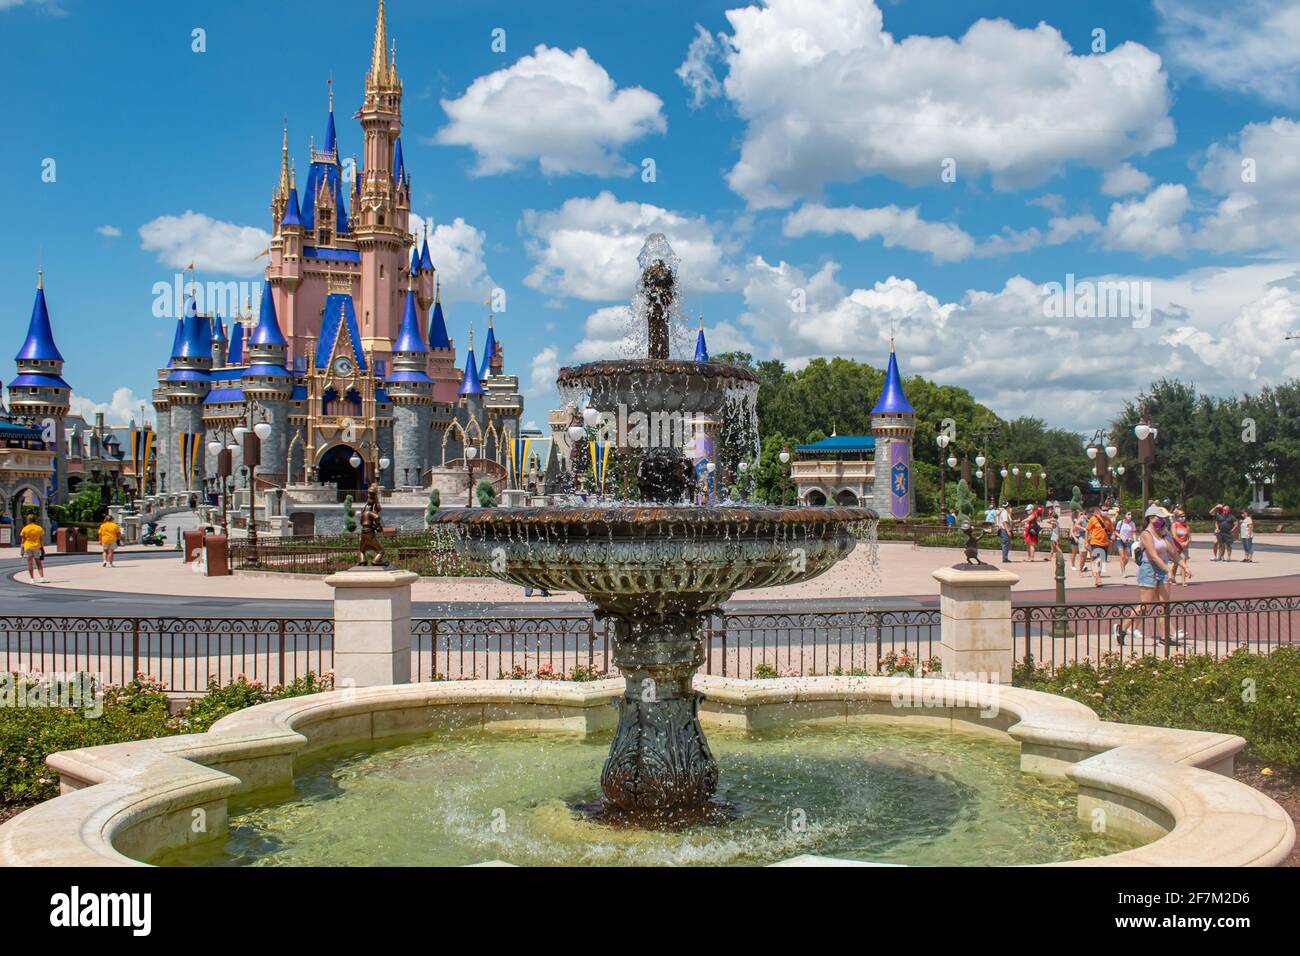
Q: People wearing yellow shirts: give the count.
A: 2